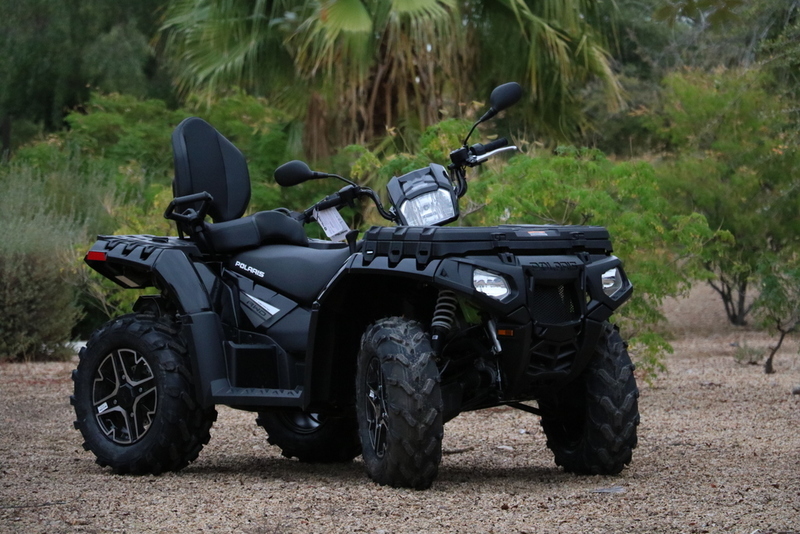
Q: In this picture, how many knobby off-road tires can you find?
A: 4